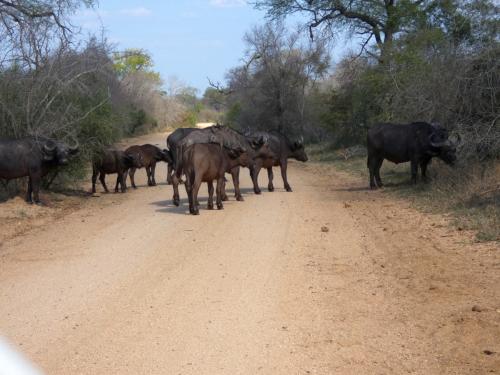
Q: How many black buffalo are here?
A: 8